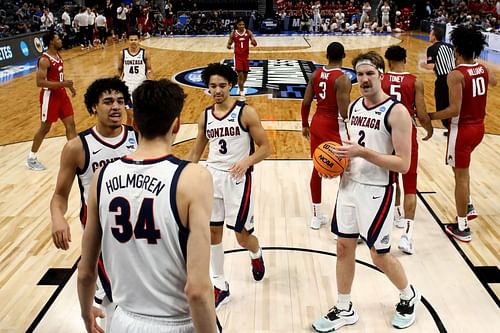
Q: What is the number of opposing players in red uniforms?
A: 5